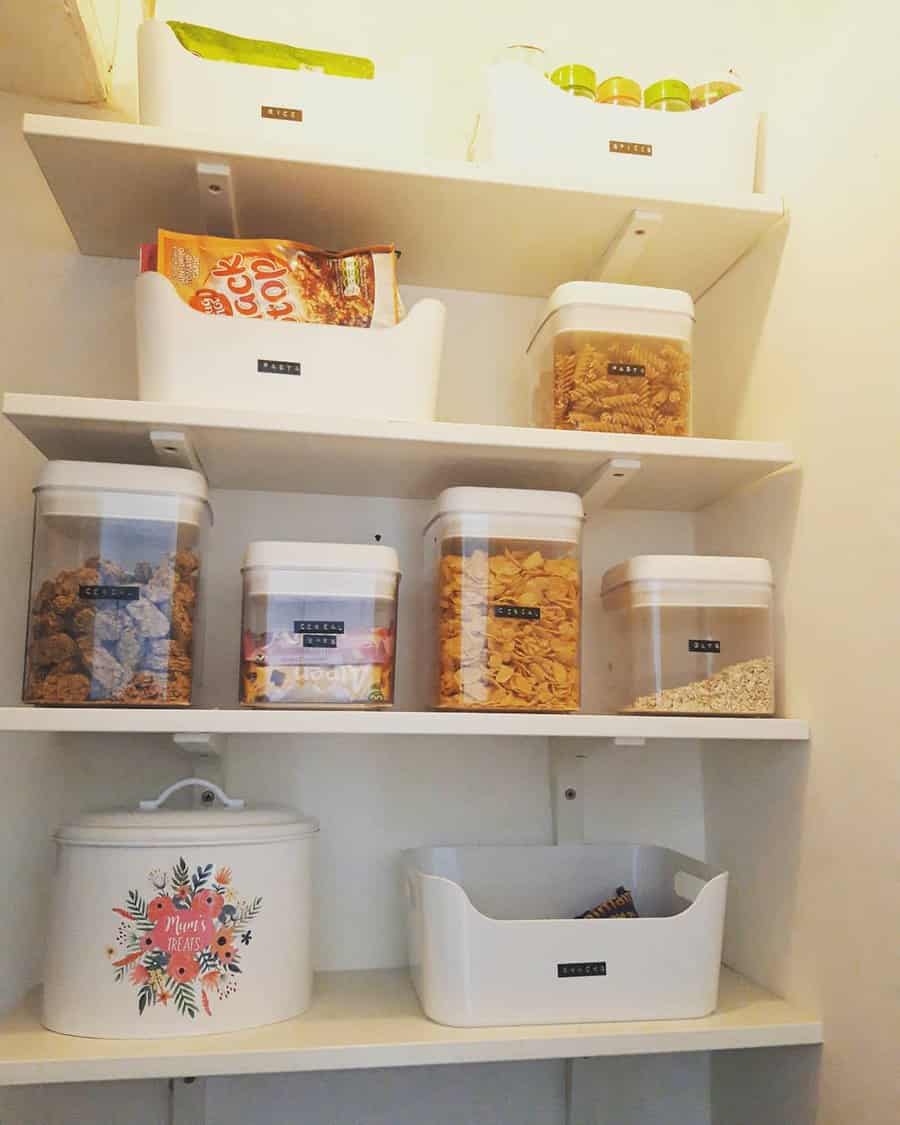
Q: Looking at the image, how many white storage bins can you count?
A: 4